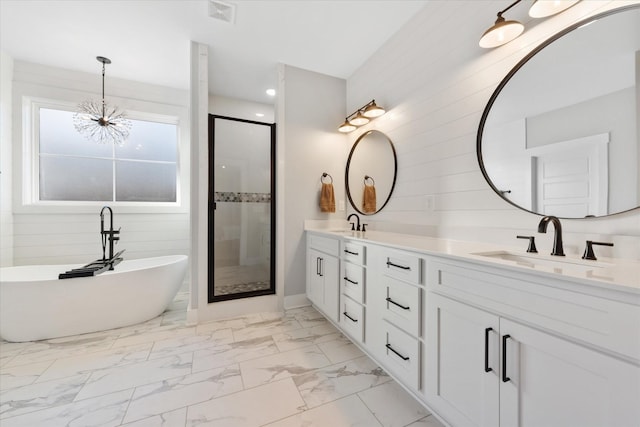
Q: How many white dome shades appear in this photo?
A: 5